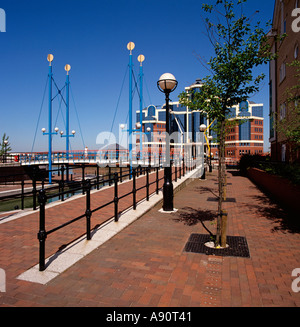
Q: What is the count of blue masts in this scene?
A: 4